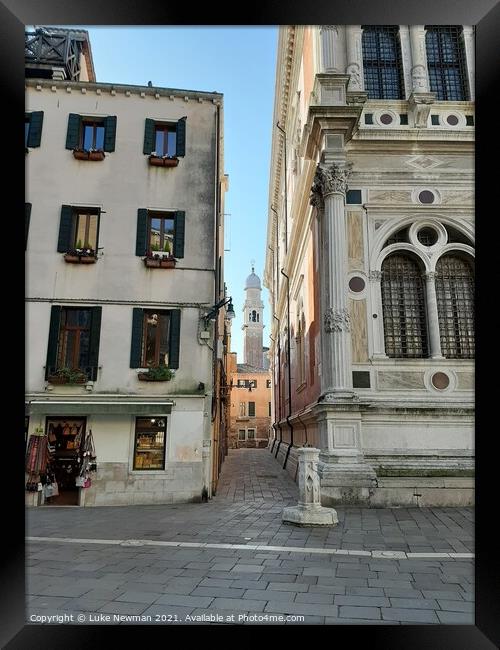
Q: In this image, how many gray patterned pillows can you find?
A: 0